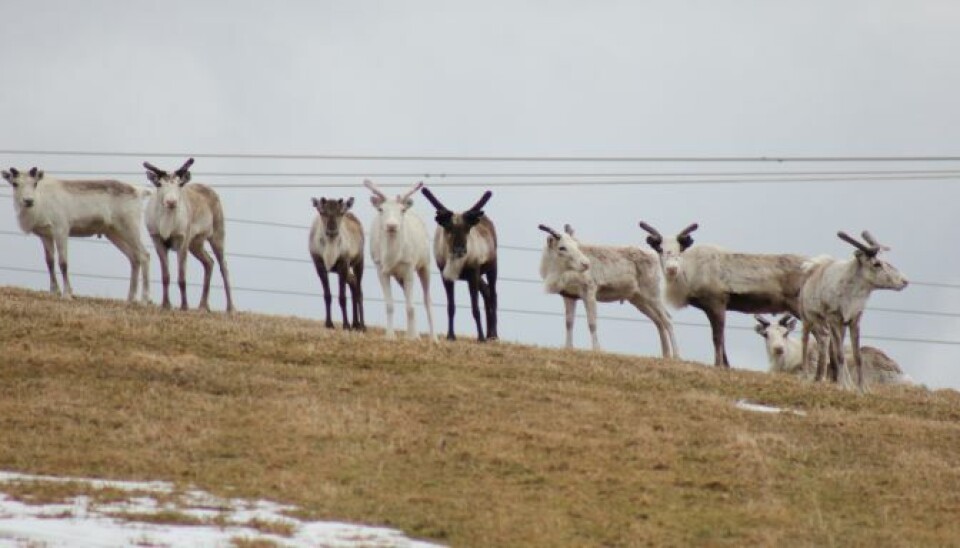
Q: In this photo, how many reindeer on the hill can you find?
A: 9